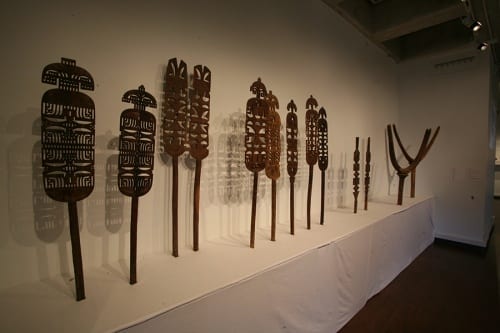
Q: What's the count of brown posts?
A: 13